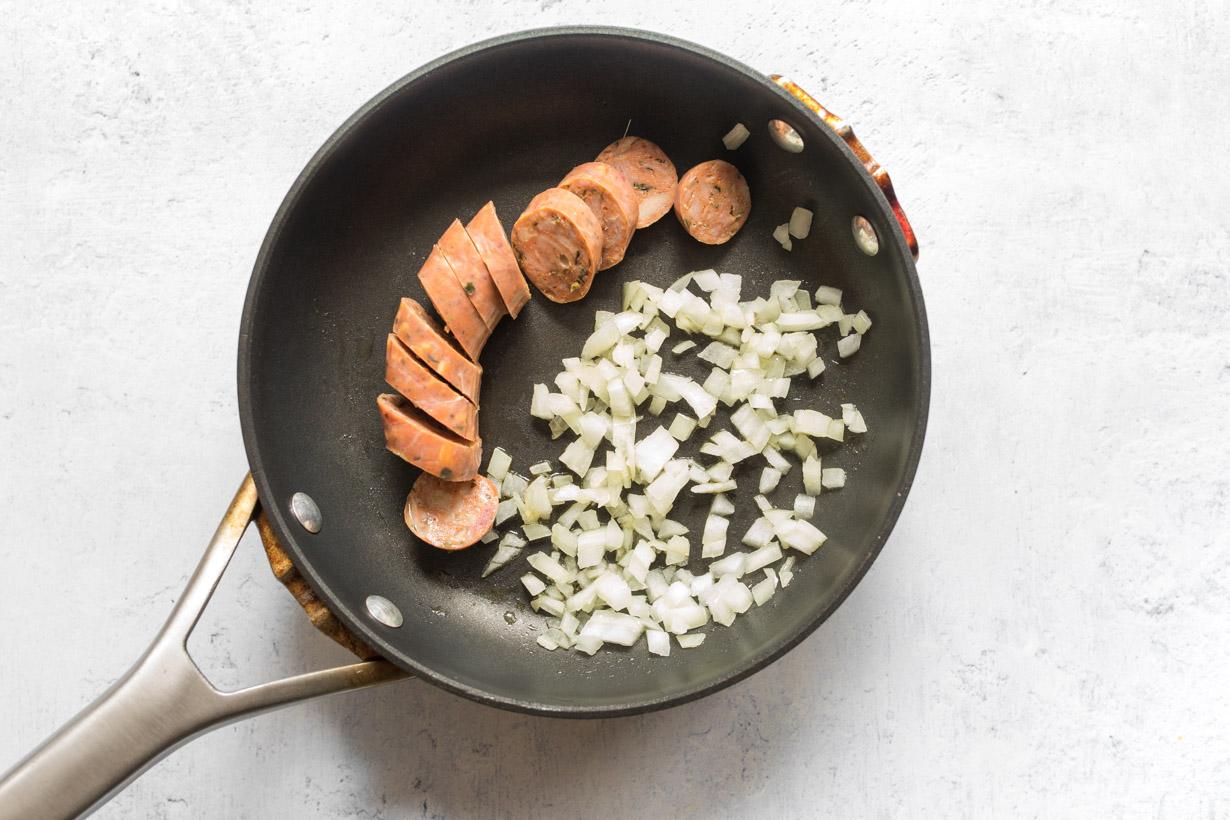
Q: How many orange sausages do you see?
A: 11